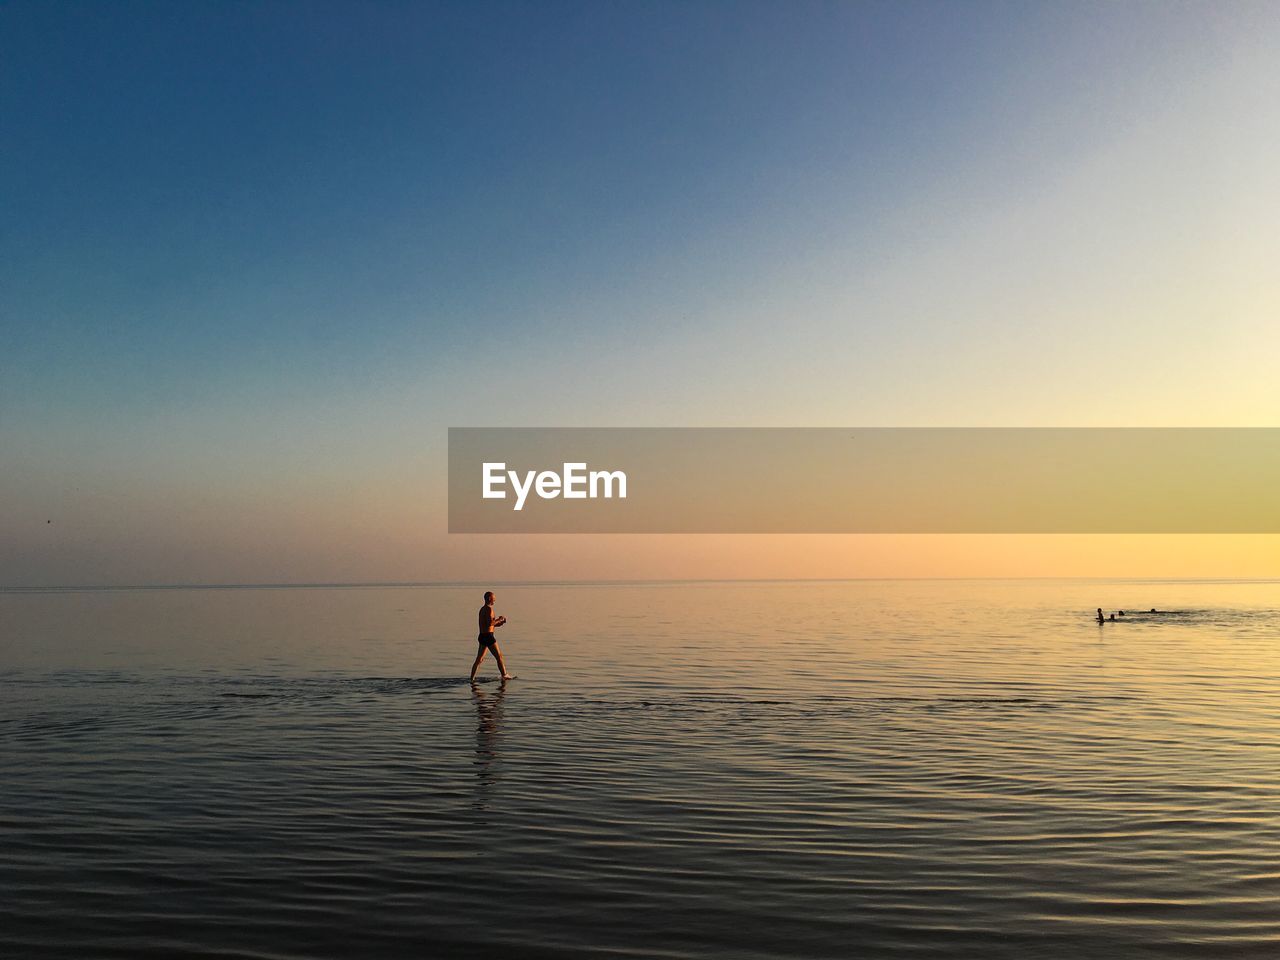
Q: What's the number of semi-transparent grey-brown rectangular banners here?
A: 1